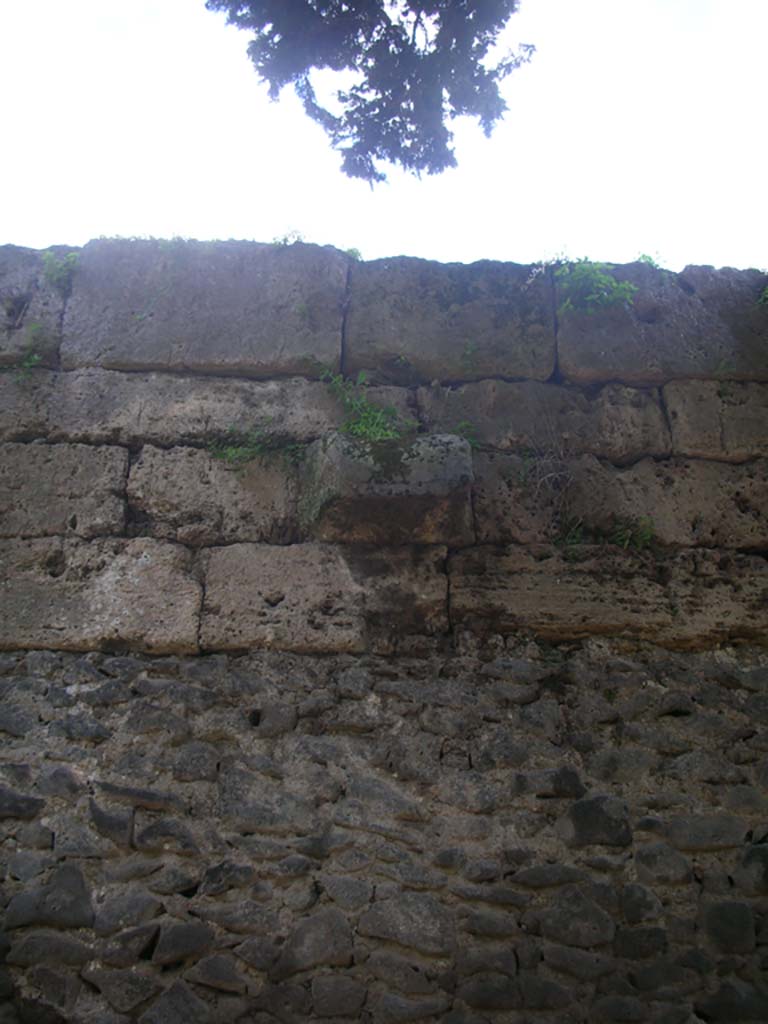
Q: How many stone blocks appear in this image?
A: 14